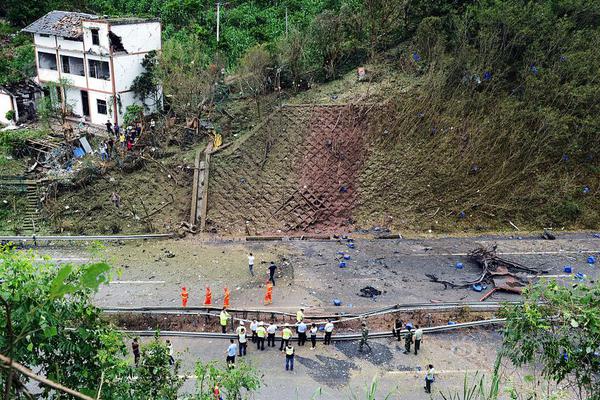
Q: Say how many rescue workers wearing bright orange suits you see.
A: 4